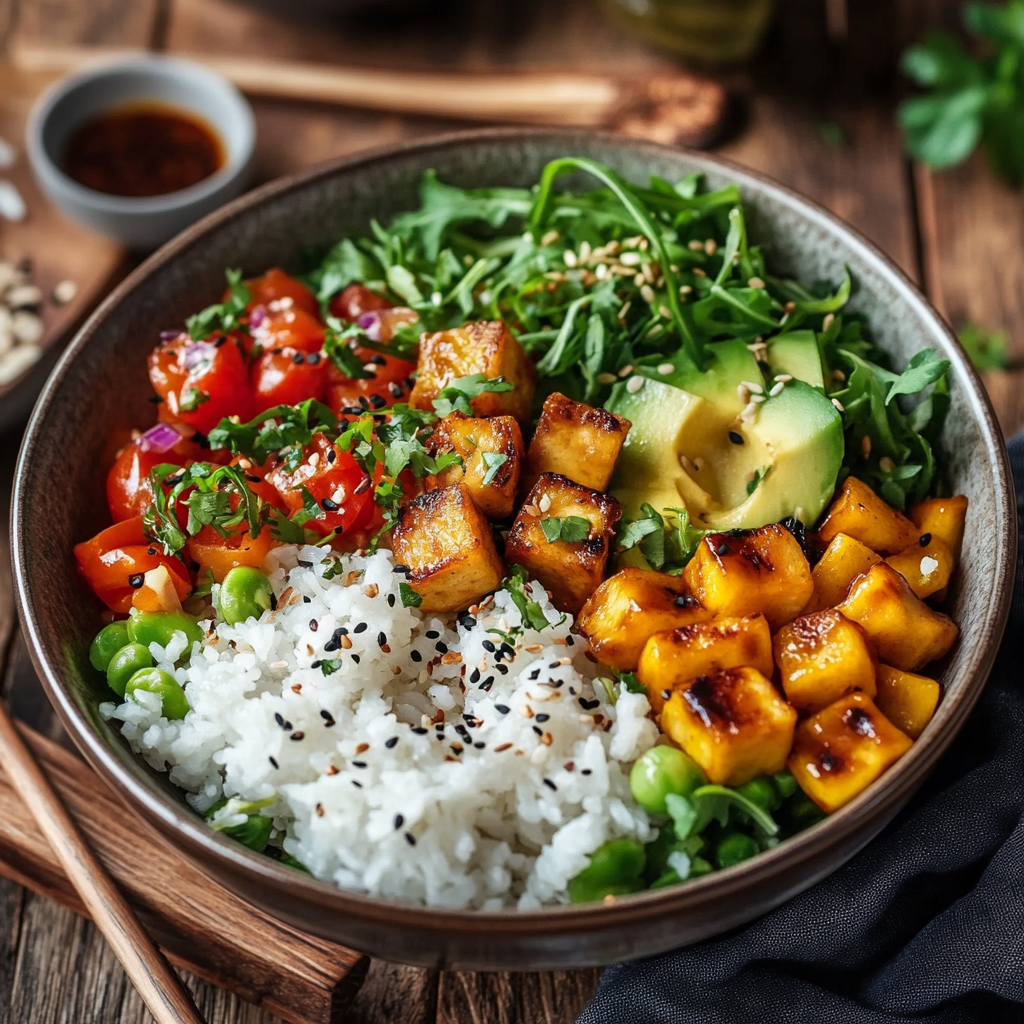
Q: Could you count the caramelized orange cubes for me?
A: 12